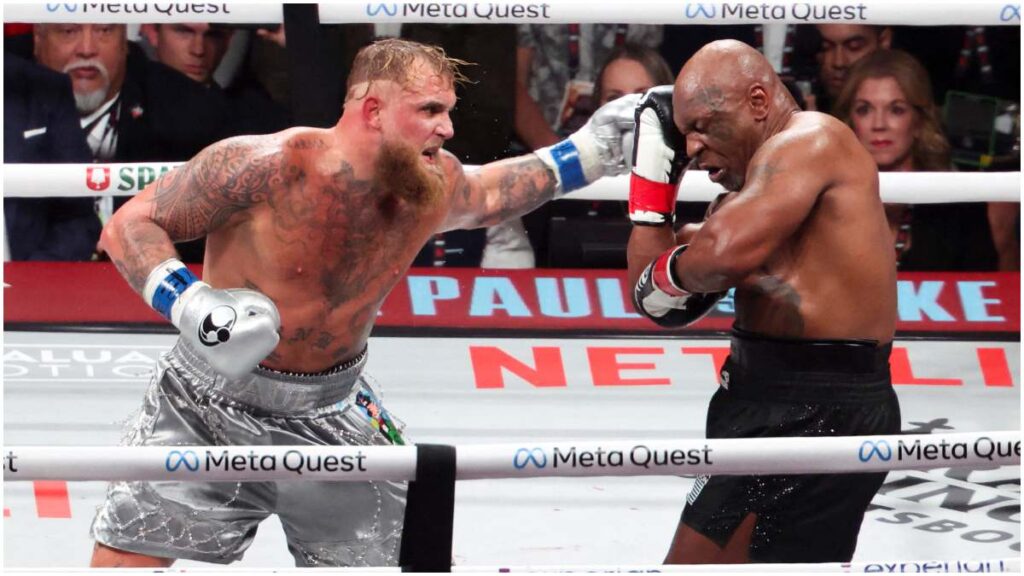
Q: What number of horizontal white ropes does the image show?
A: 4